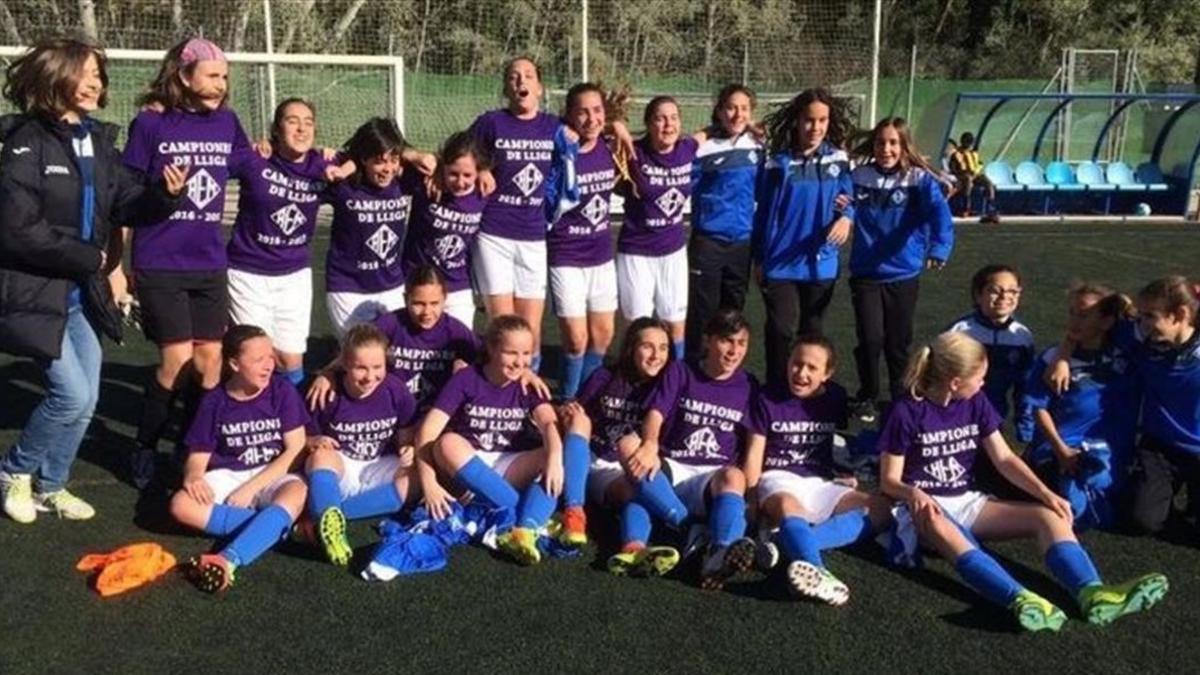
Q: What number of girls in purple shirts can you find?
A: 15